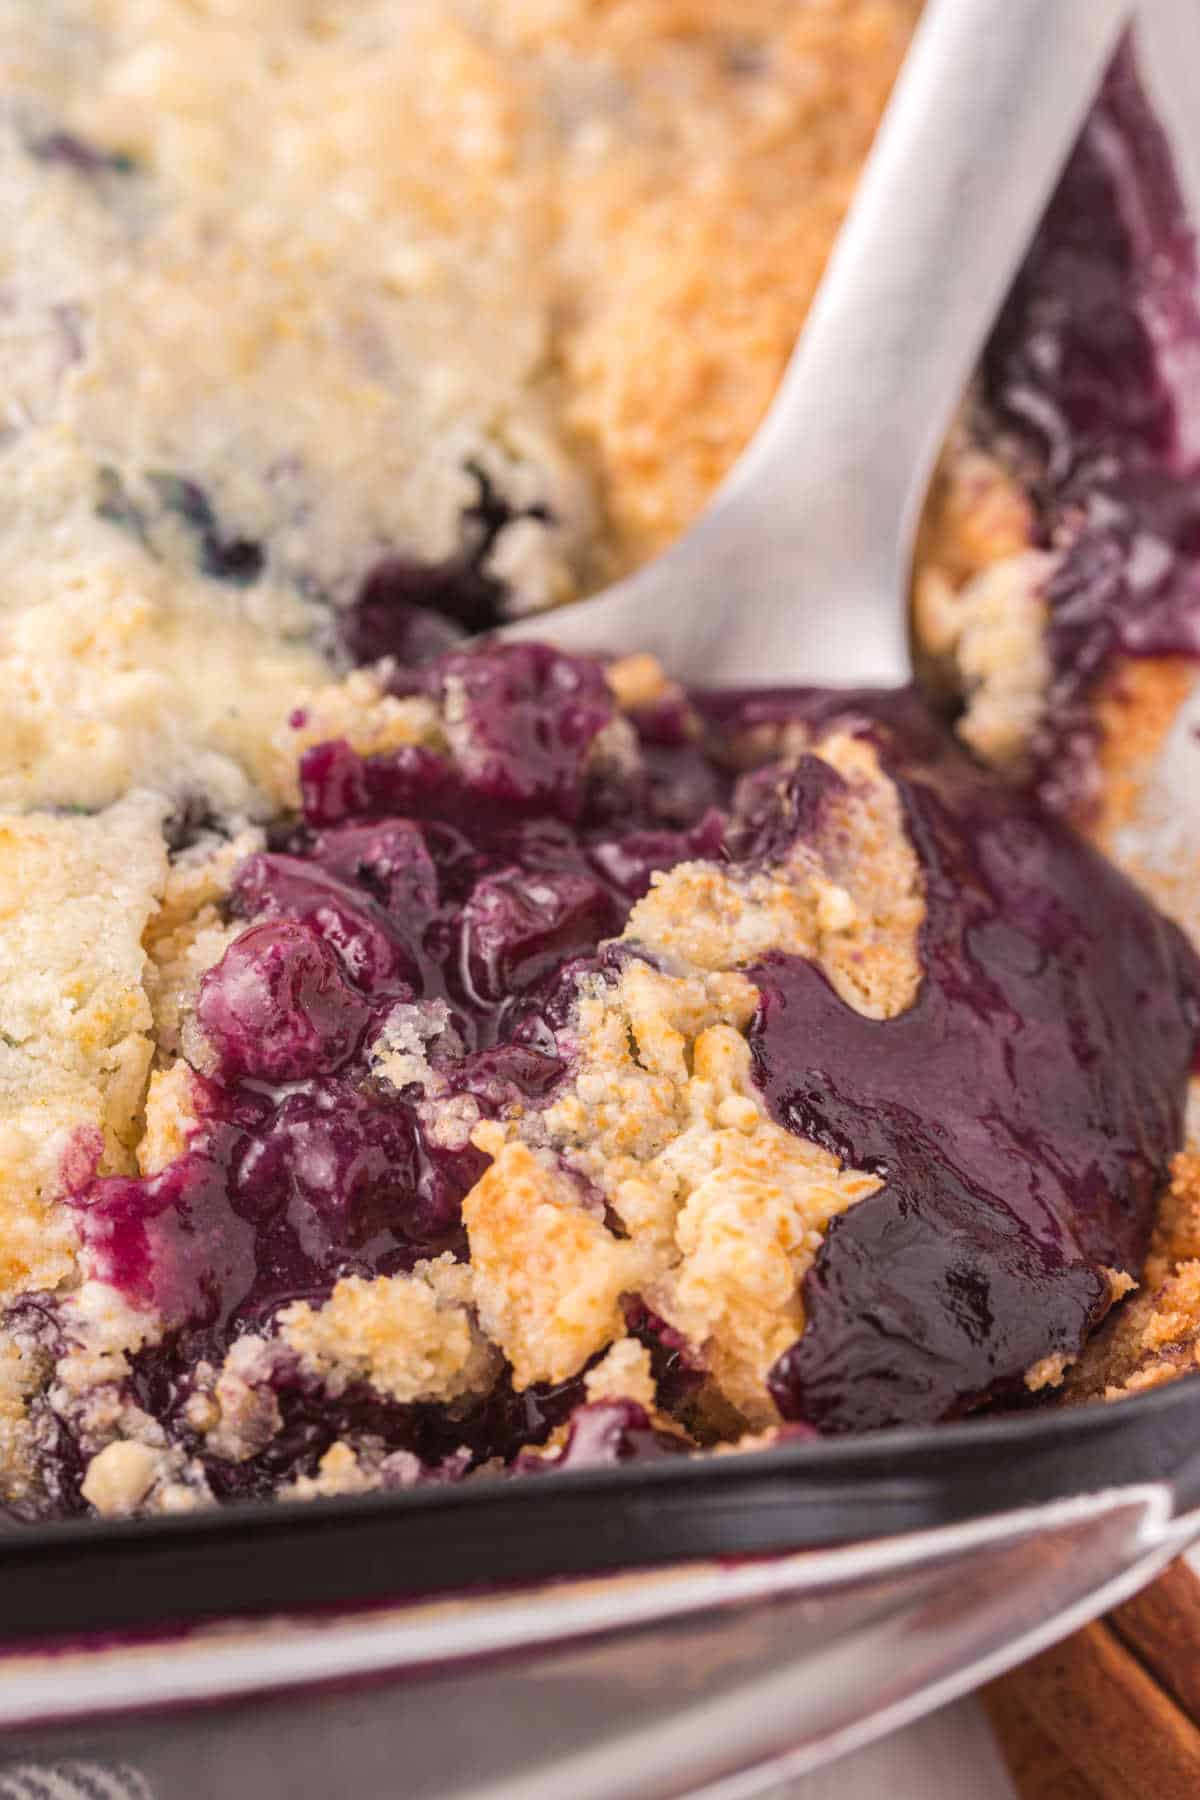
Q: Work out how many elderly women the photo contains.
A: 0